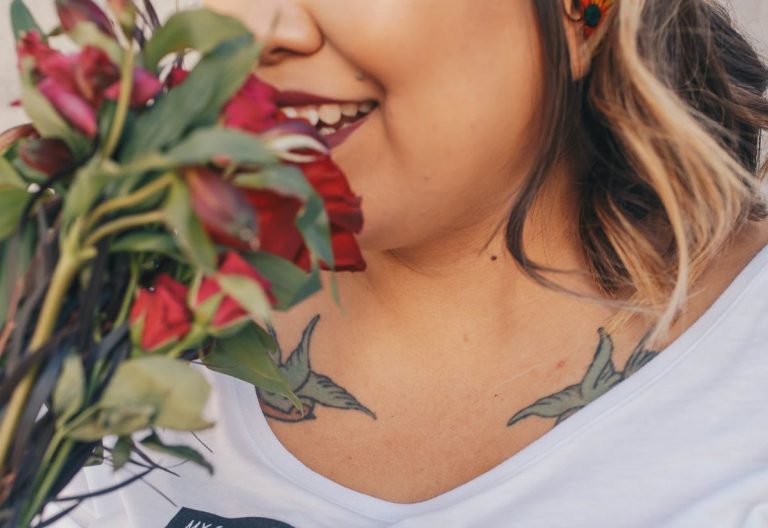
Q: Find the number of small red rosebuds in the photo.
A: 2